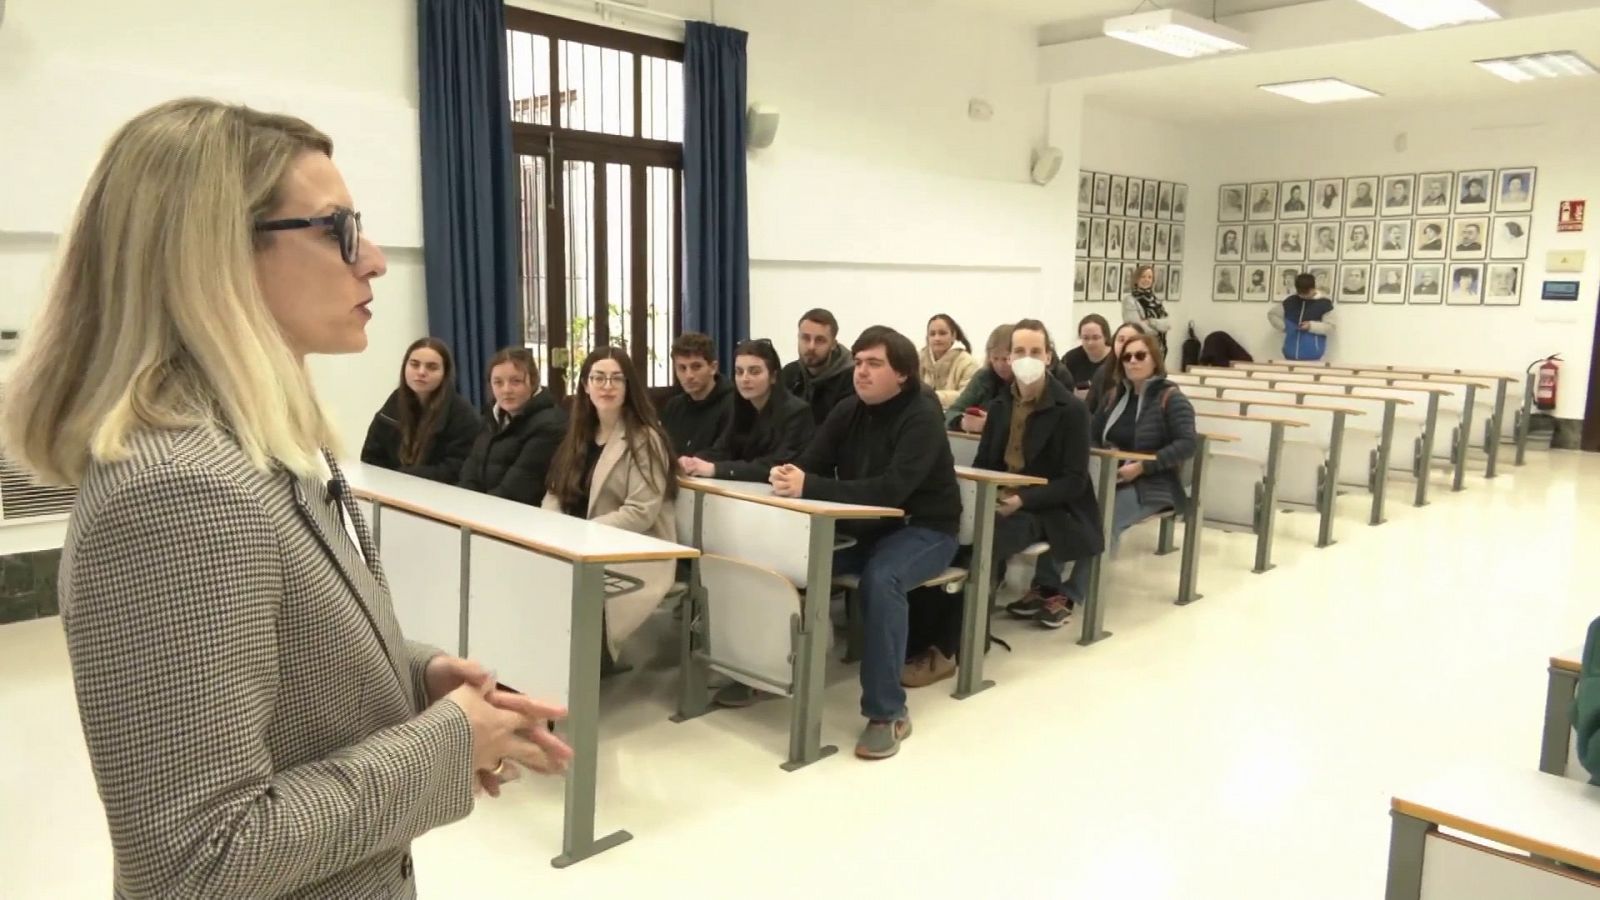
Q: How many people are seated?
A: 13